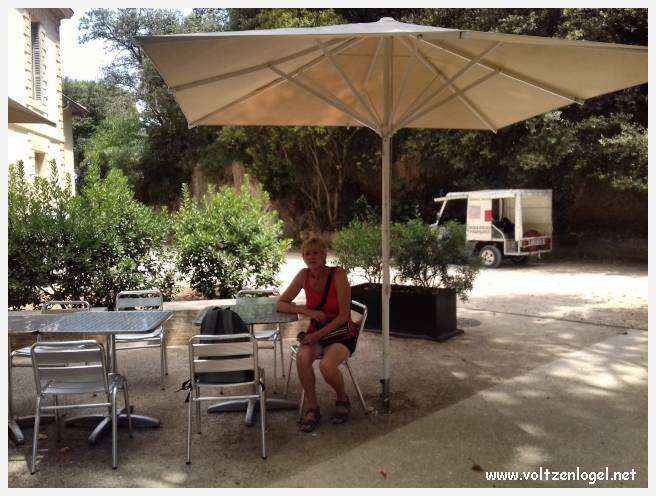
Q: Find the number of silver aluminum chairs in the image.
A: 6